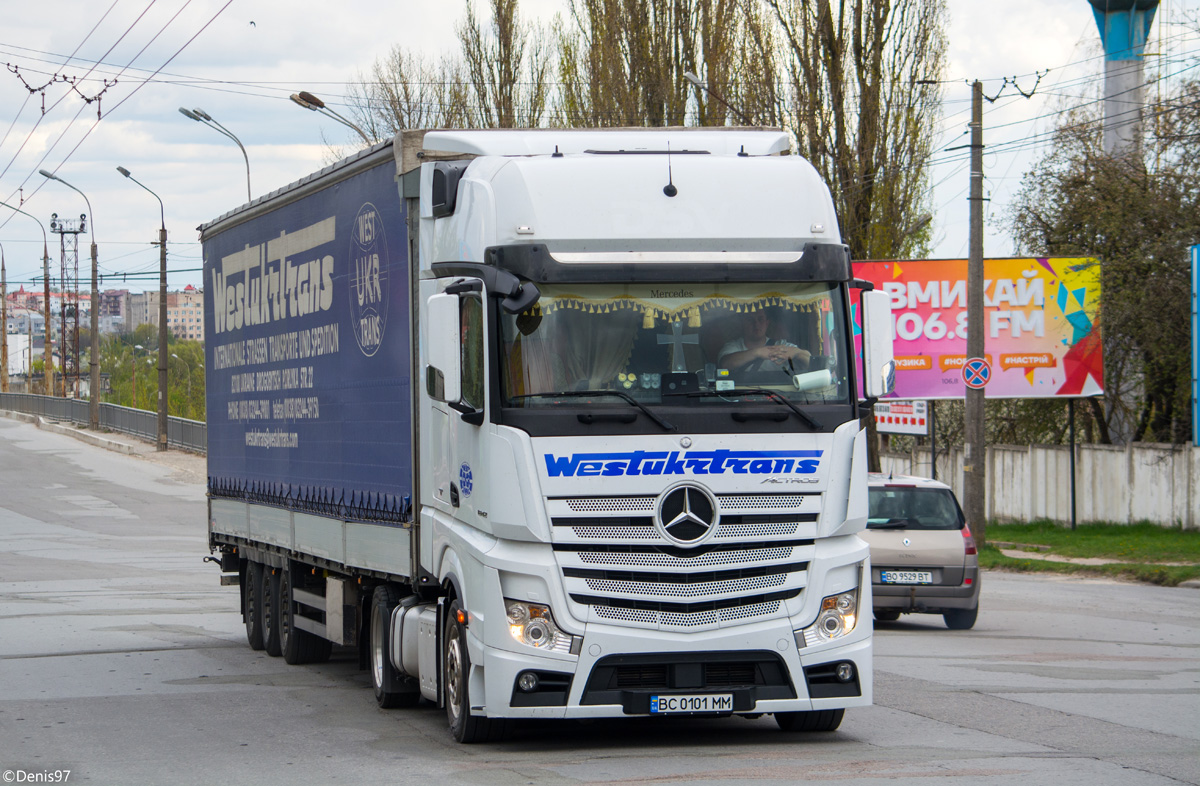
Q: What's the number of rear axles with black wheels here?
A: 3